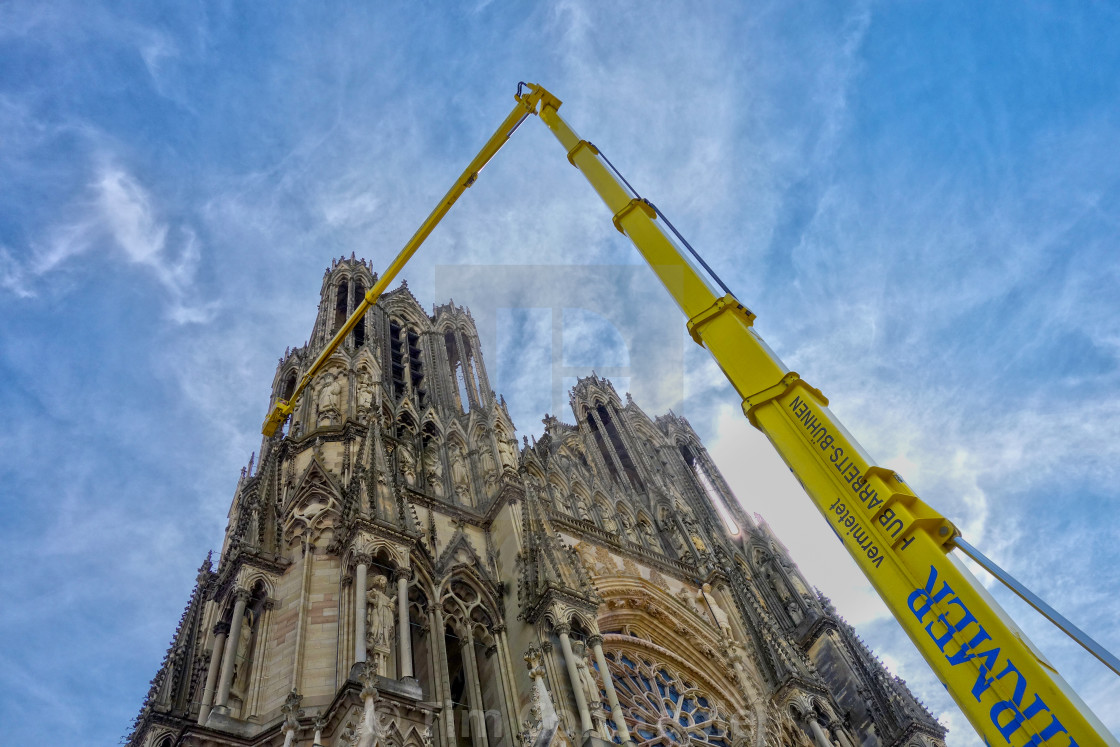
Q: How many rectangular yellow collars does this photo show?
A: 4